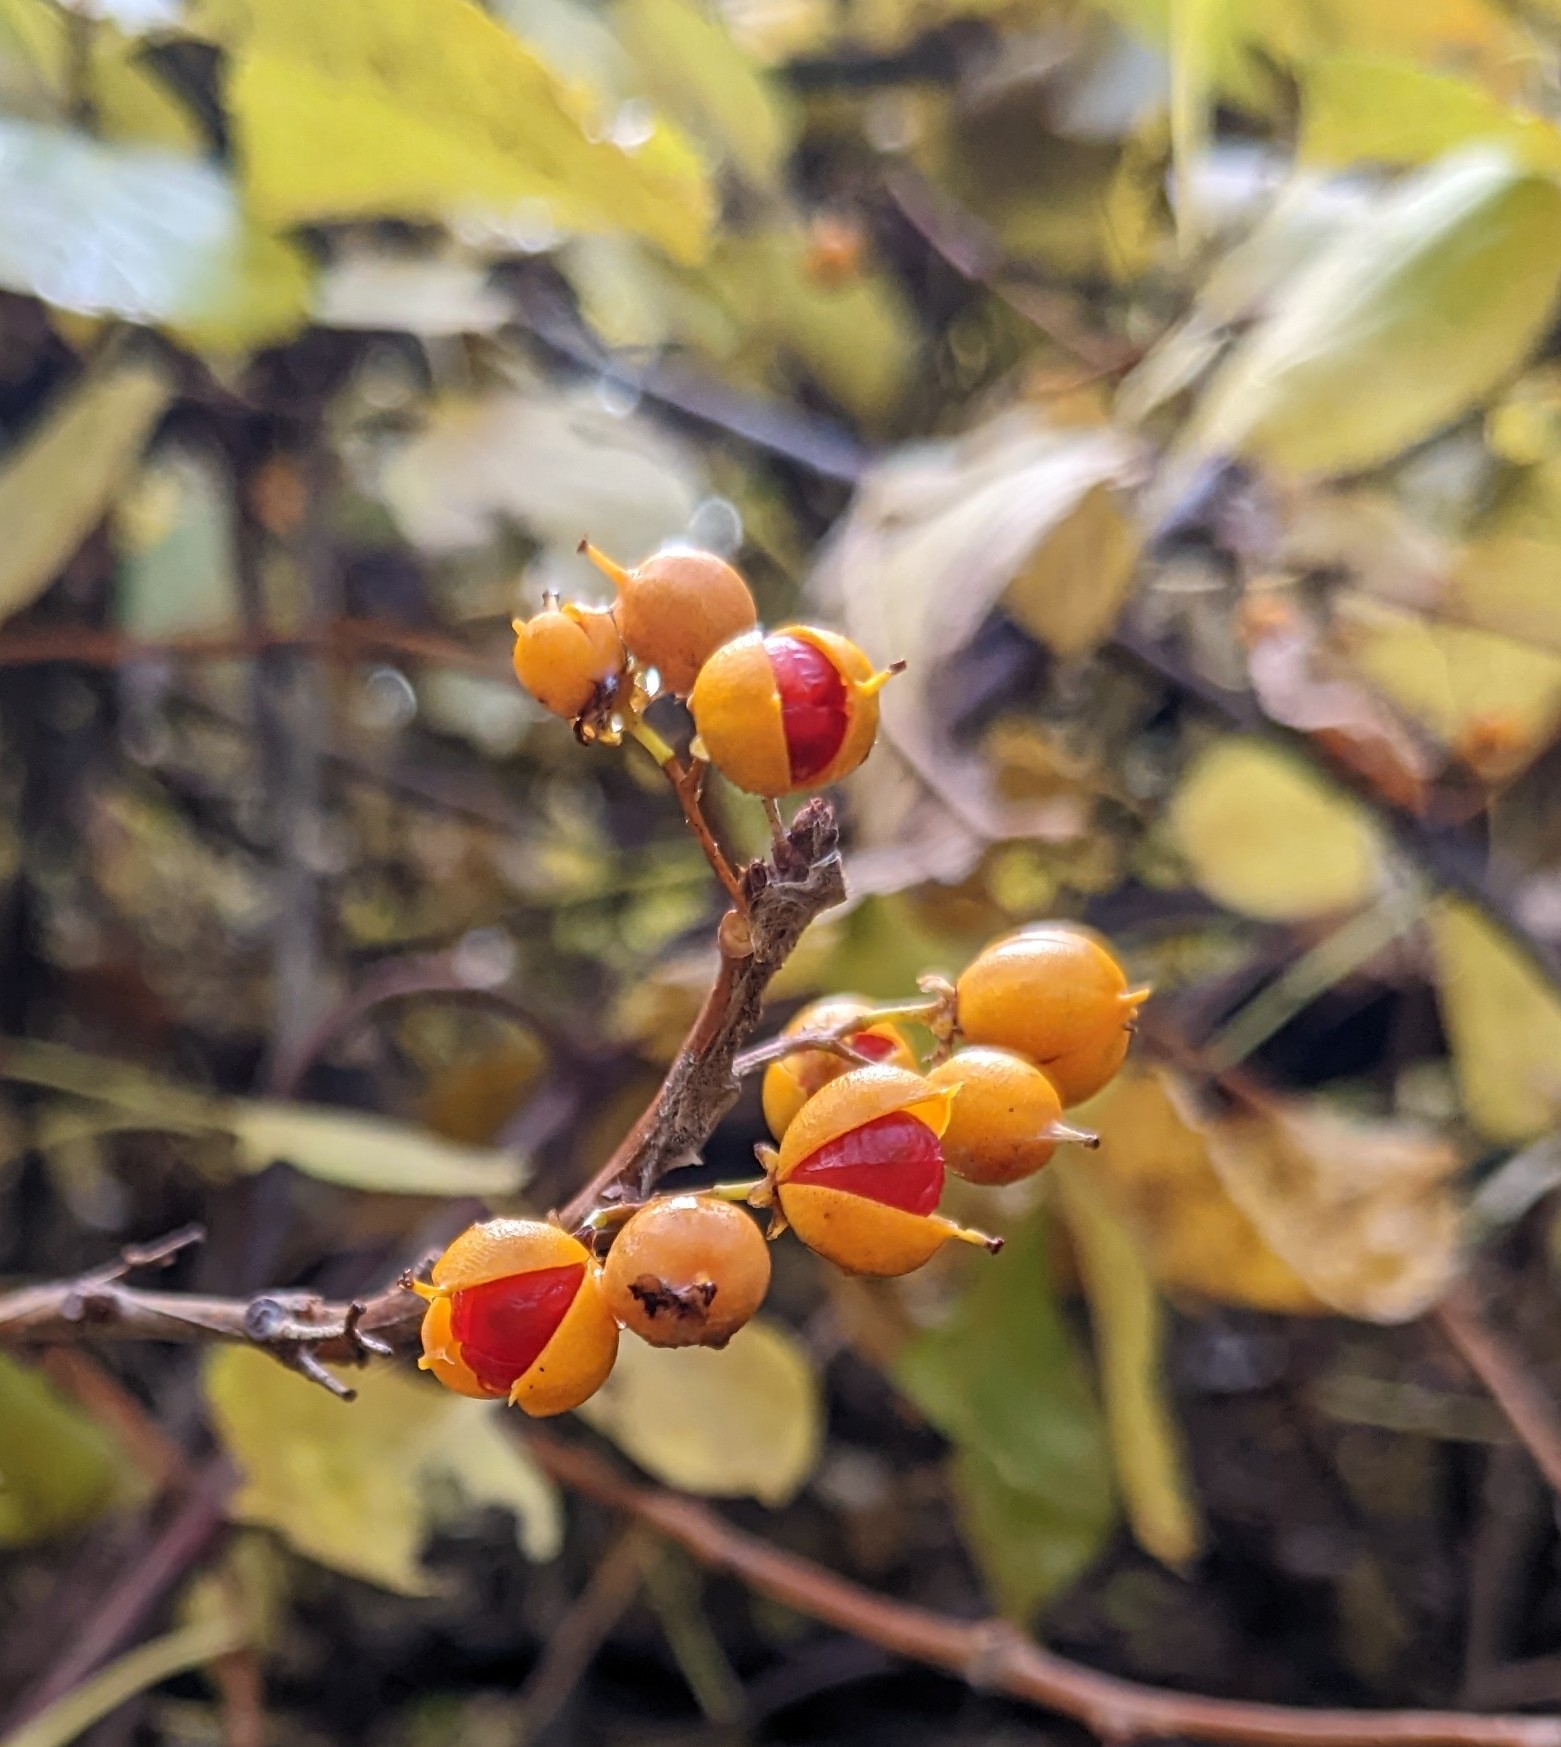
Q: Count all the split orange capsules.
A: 4